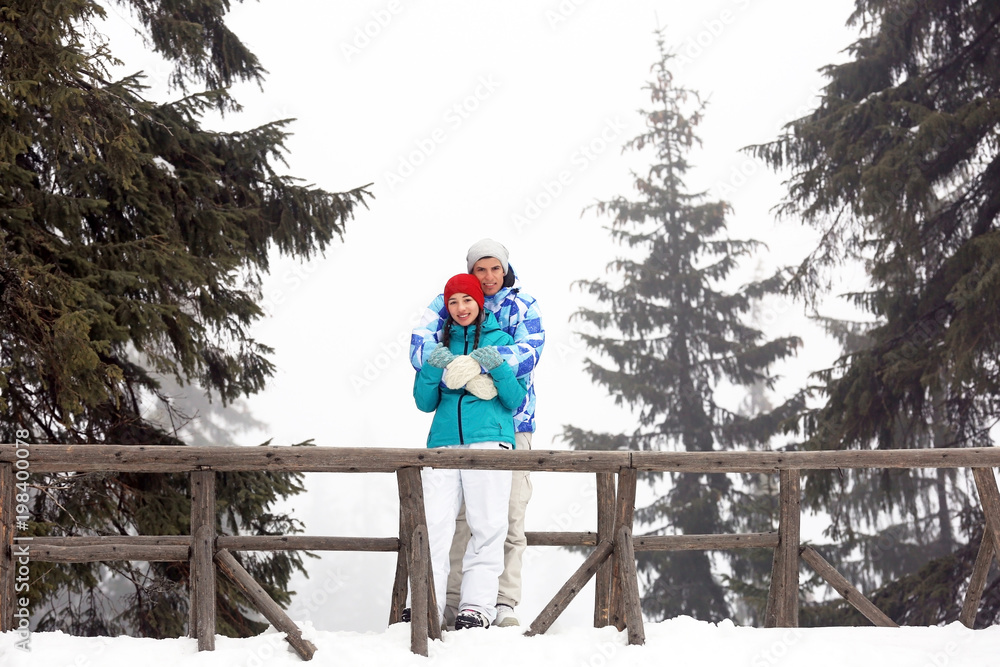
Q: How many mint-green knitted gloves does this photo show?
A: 2